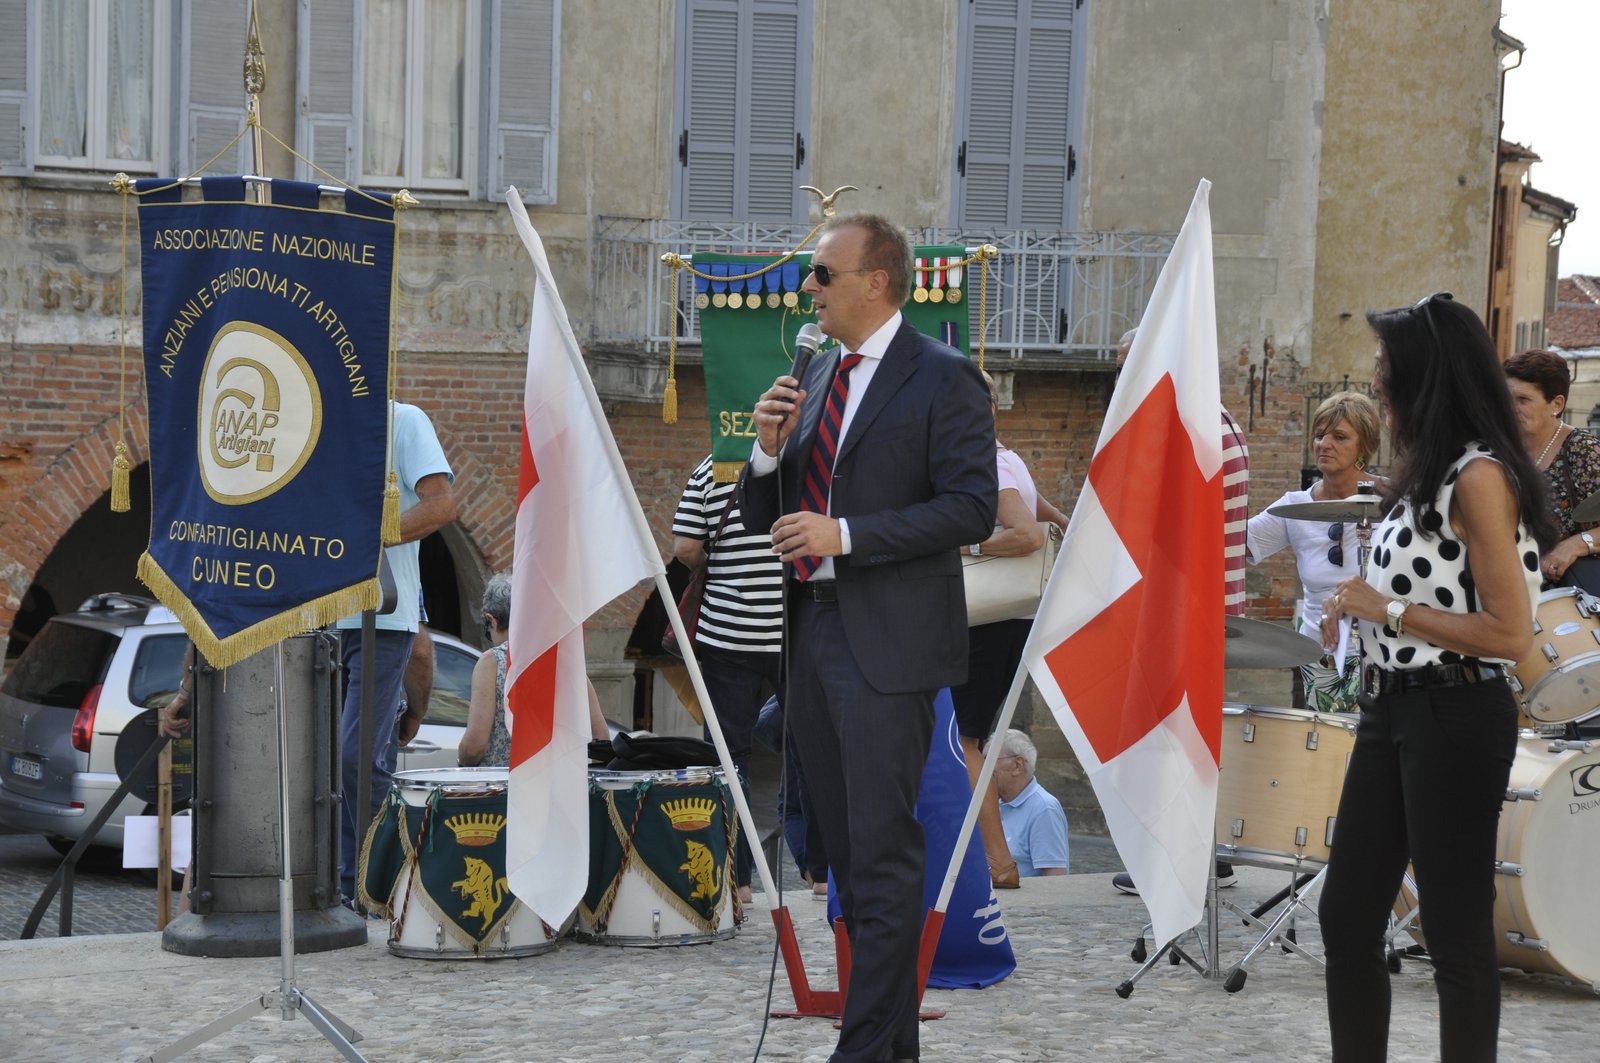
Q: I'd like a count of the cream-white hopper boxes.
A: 0